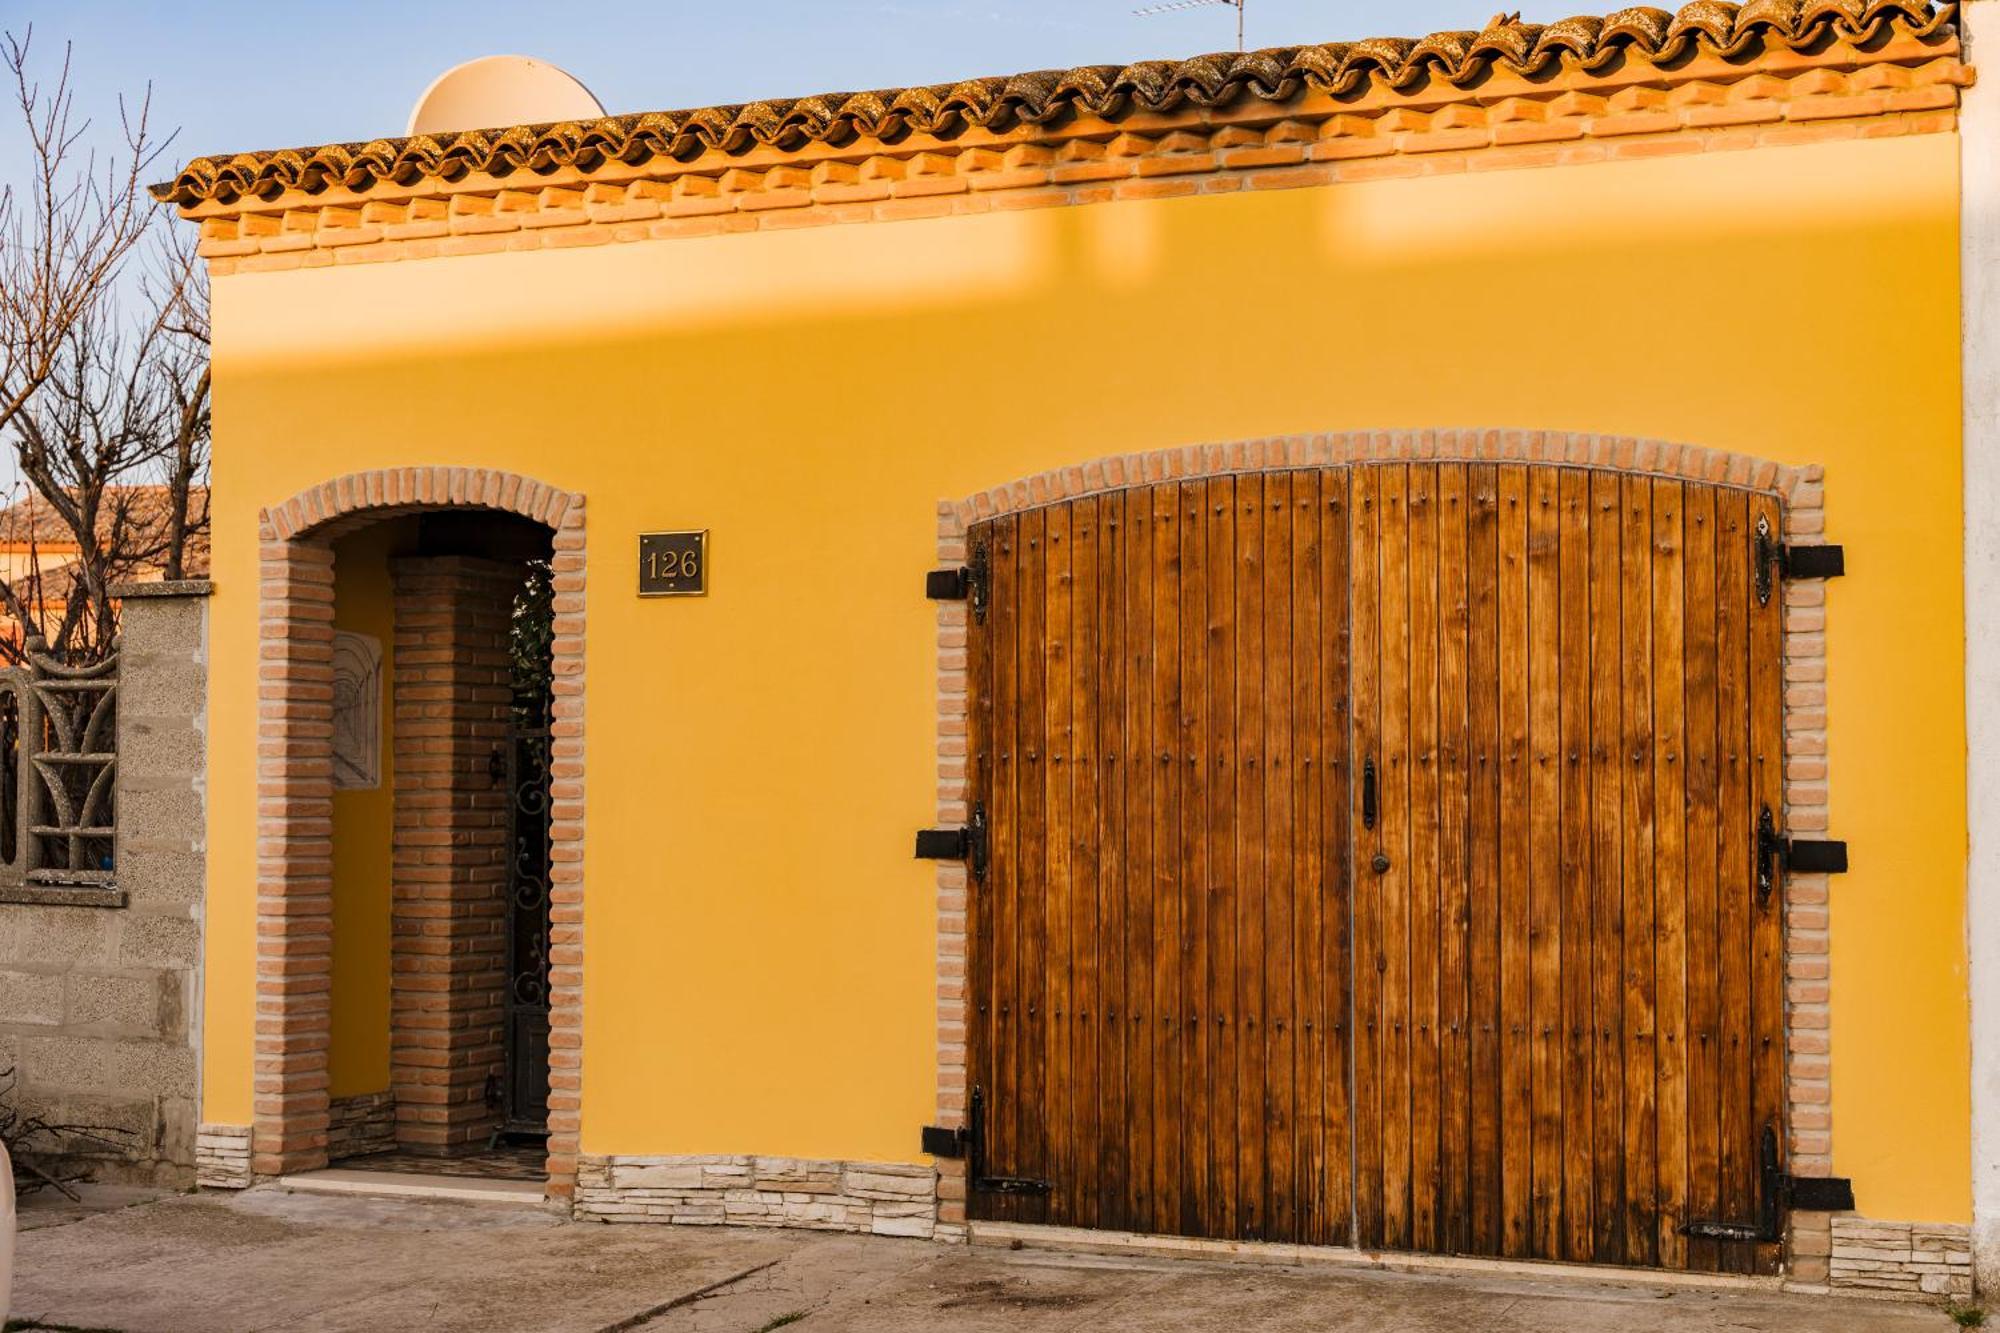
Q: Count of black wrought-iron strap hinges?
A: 6